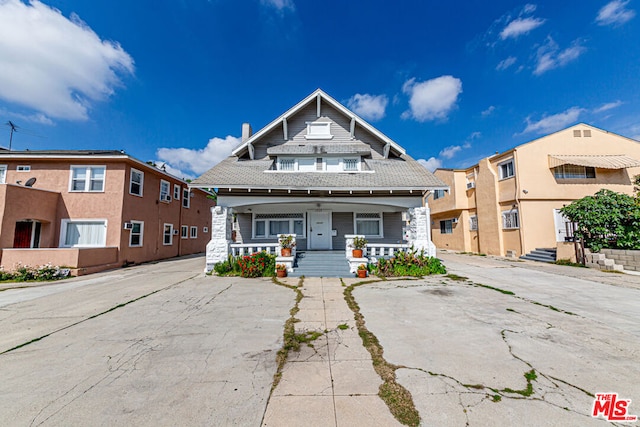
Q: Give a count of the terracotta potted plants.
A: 4